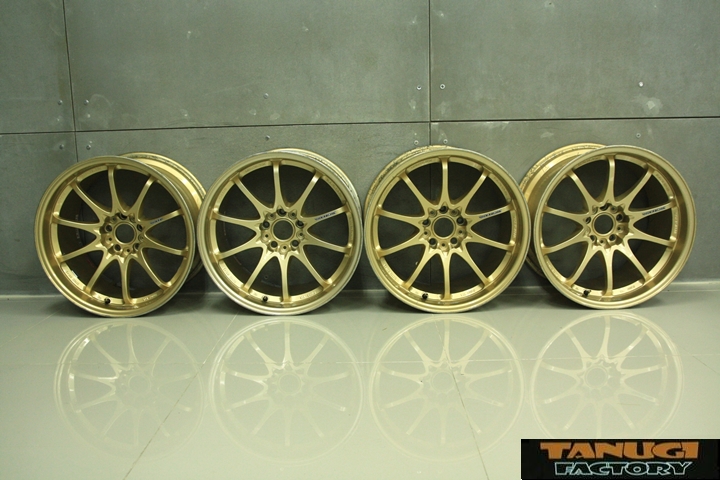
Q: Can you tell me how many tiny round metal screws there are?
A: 12